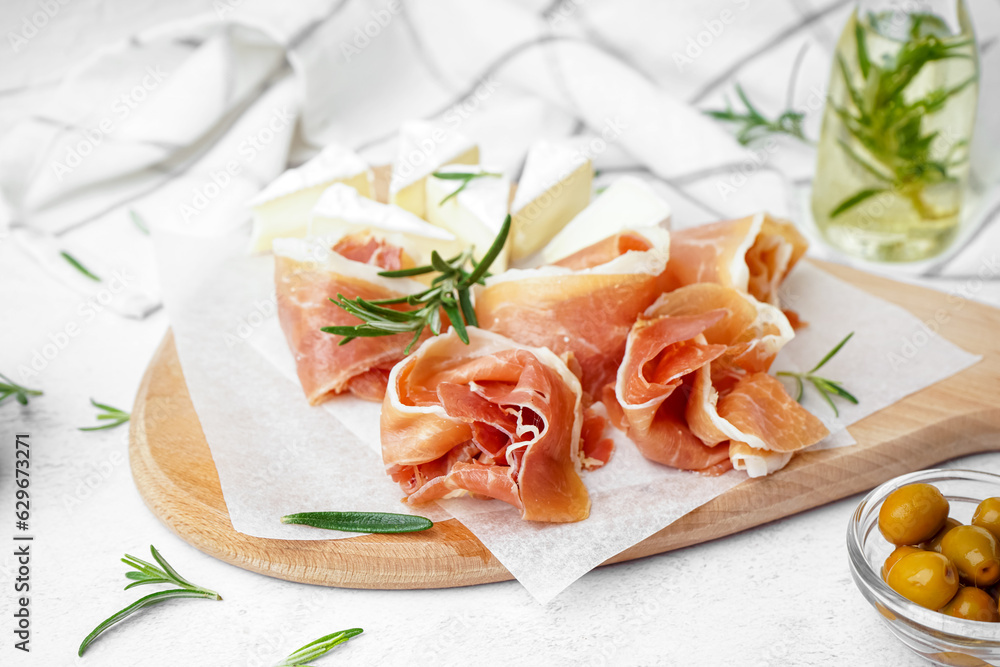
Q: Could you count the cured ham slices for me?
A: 5